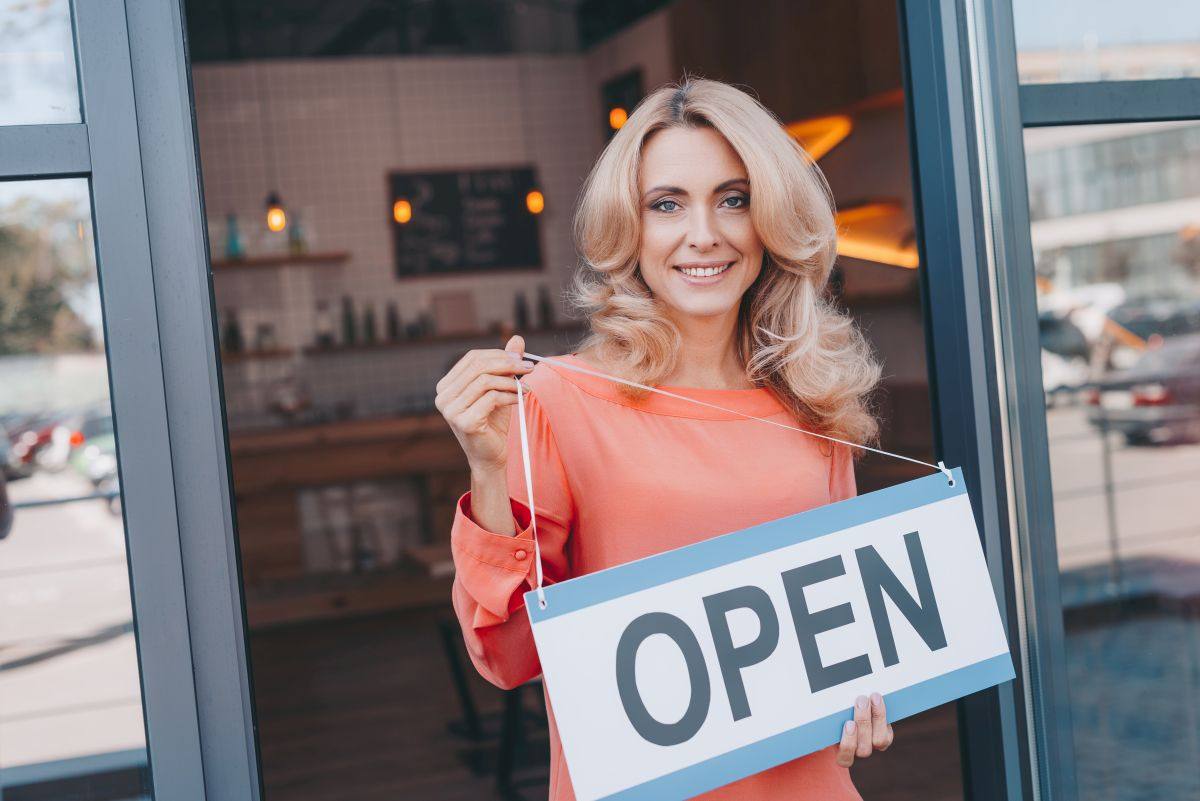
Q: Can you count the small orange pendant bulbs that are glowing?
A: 4